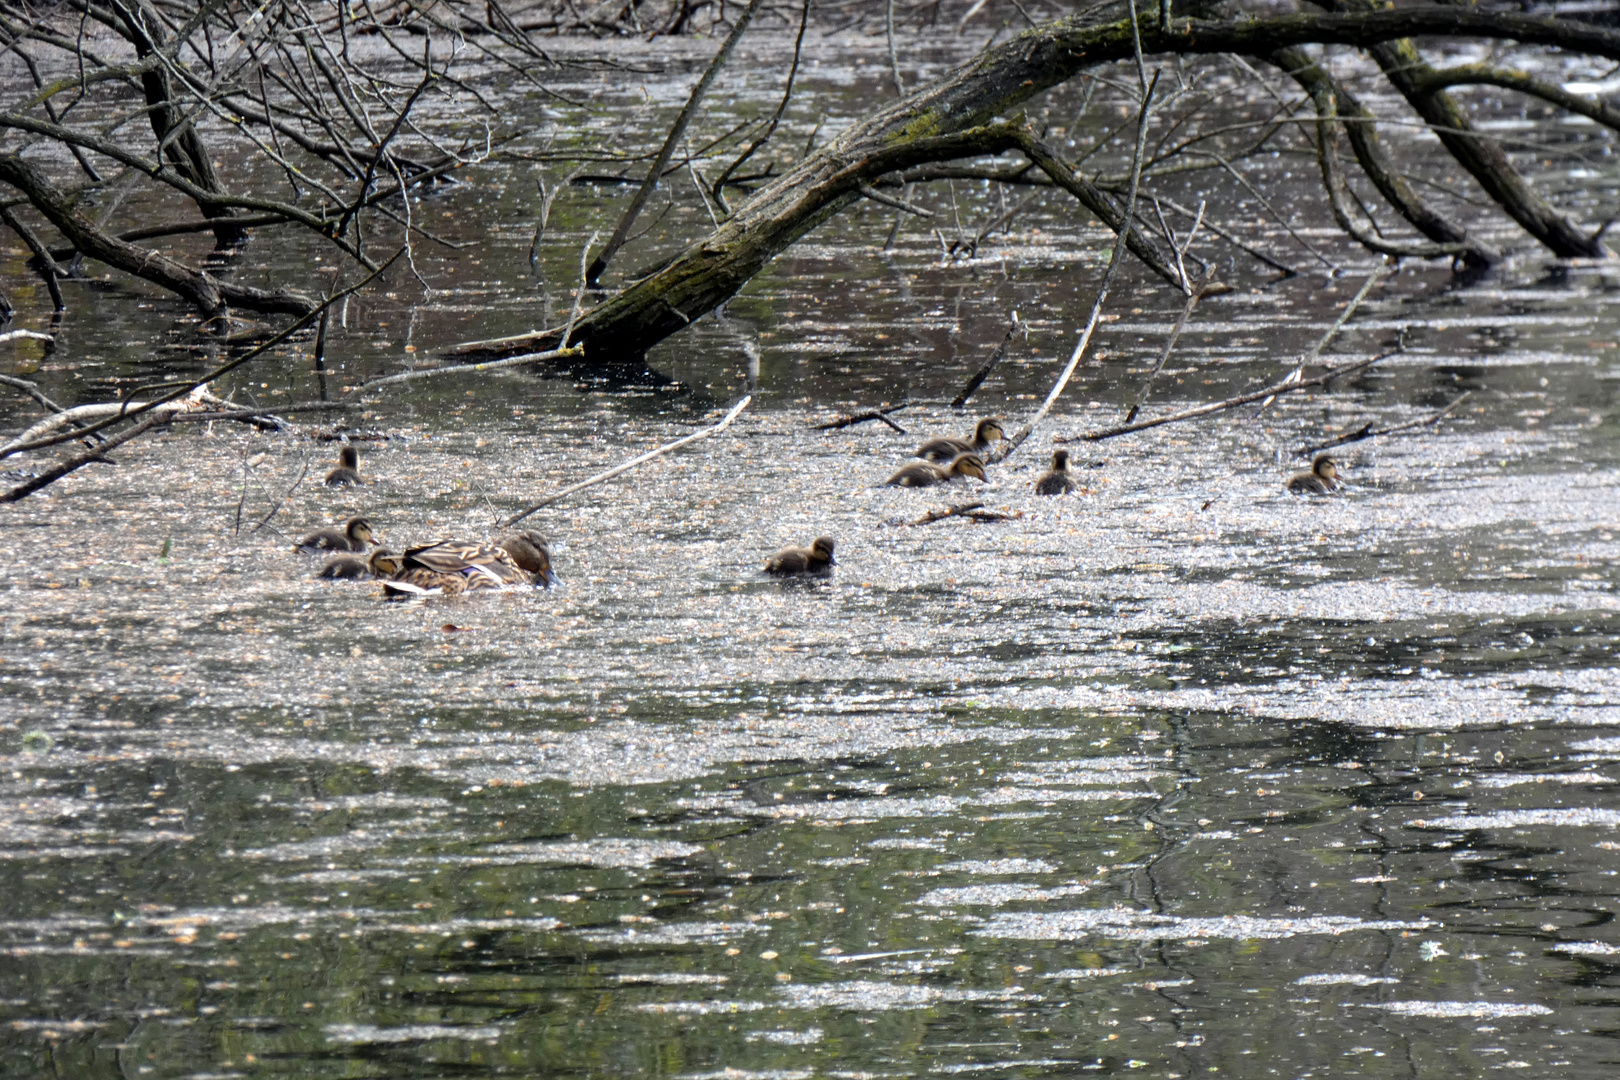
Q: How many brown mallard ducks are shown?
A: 9